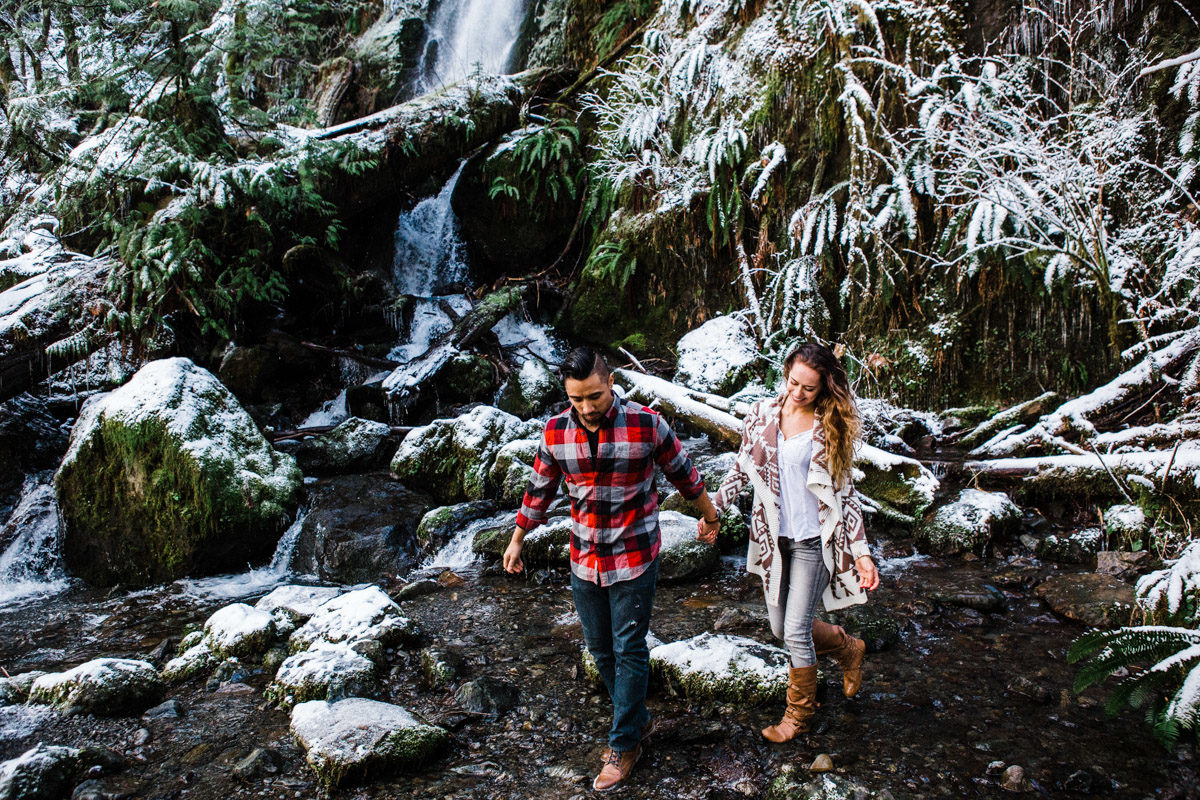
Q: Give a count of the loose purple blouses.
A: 0